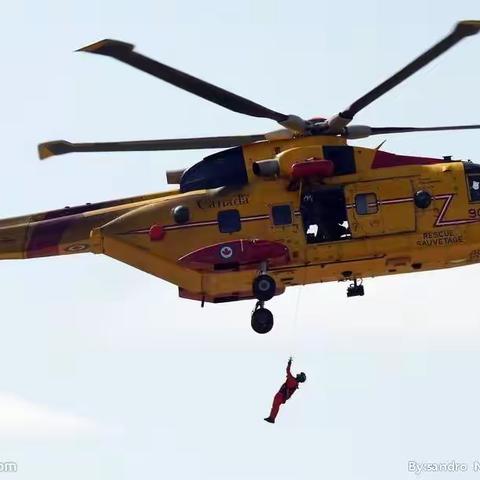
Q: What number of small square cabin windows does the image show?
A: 3